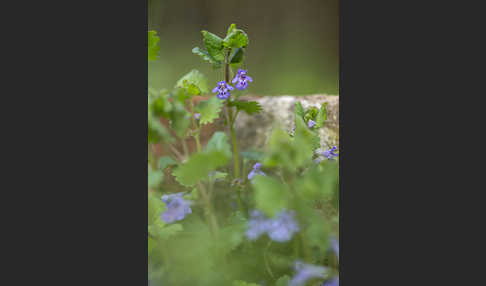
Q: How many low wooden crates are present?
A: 0